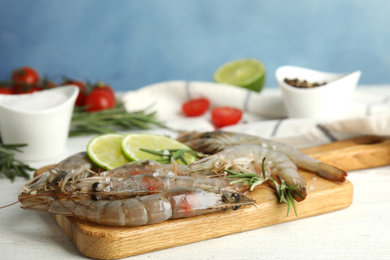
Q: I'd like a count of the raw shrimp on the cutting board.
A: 6